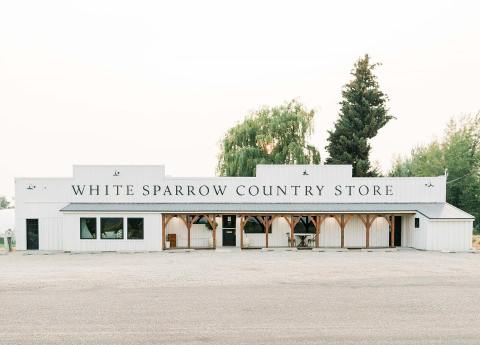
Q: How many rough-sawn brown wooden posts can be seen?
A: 10